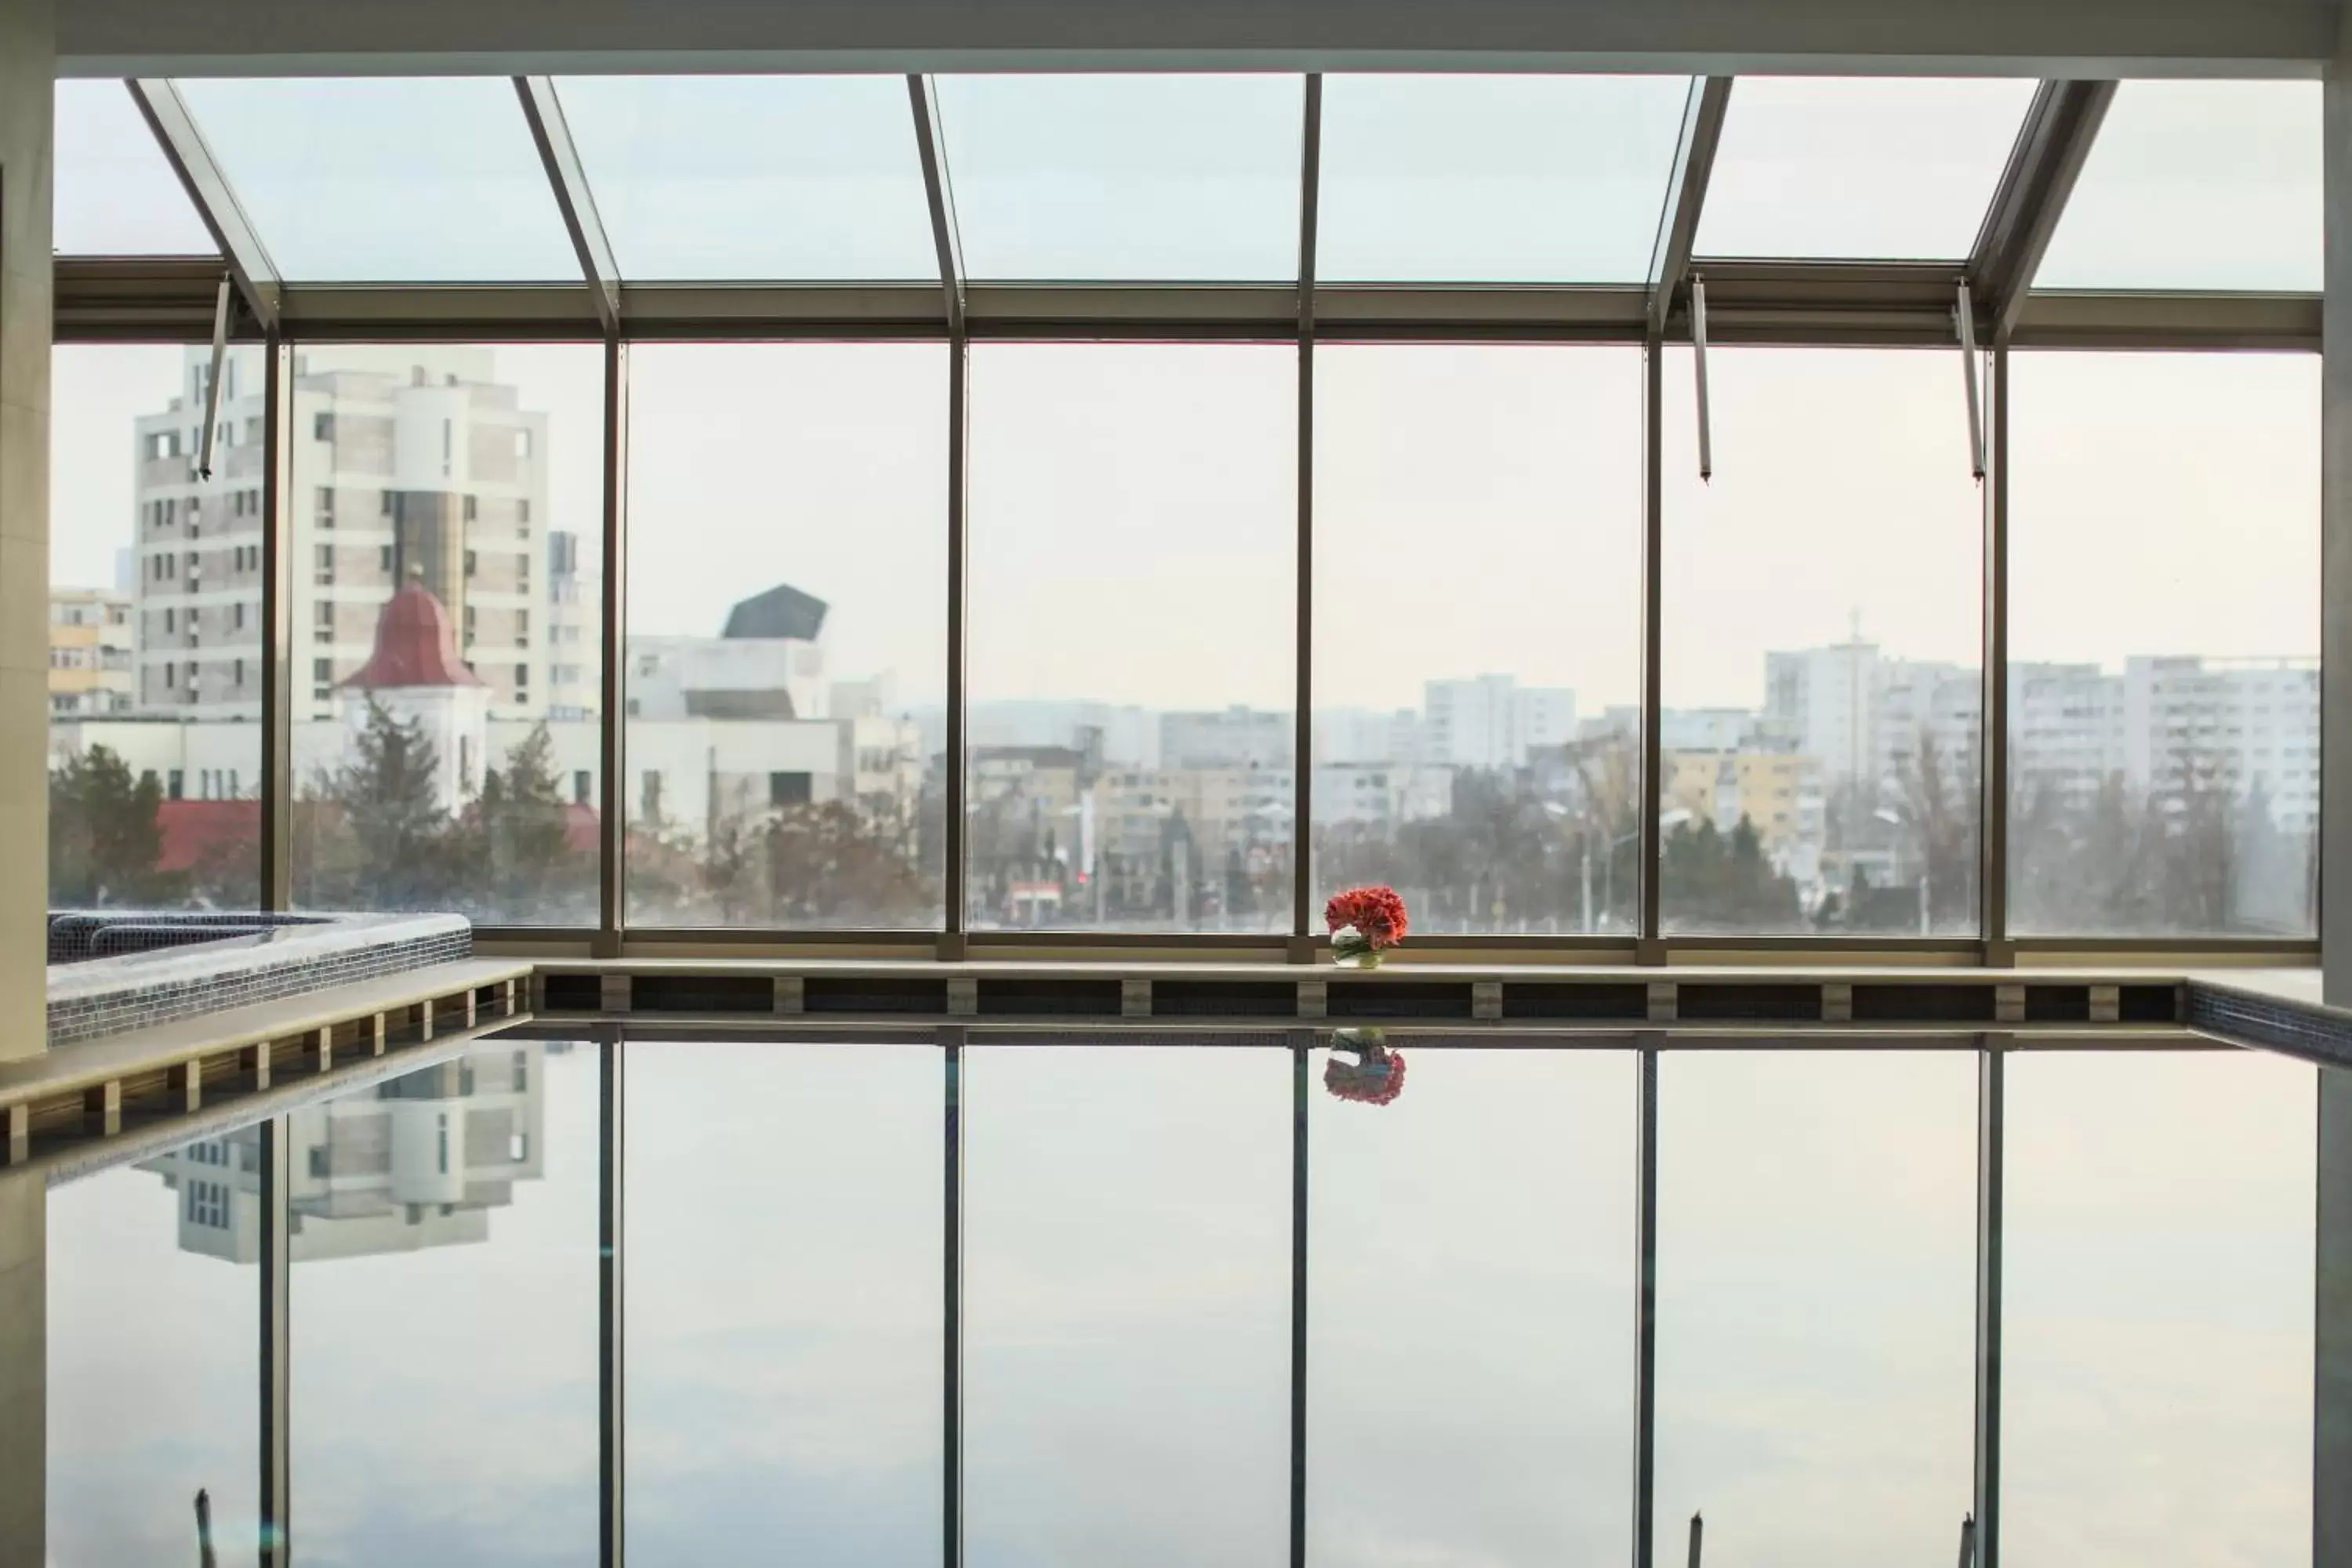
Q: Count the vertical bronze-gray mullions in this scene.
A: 6